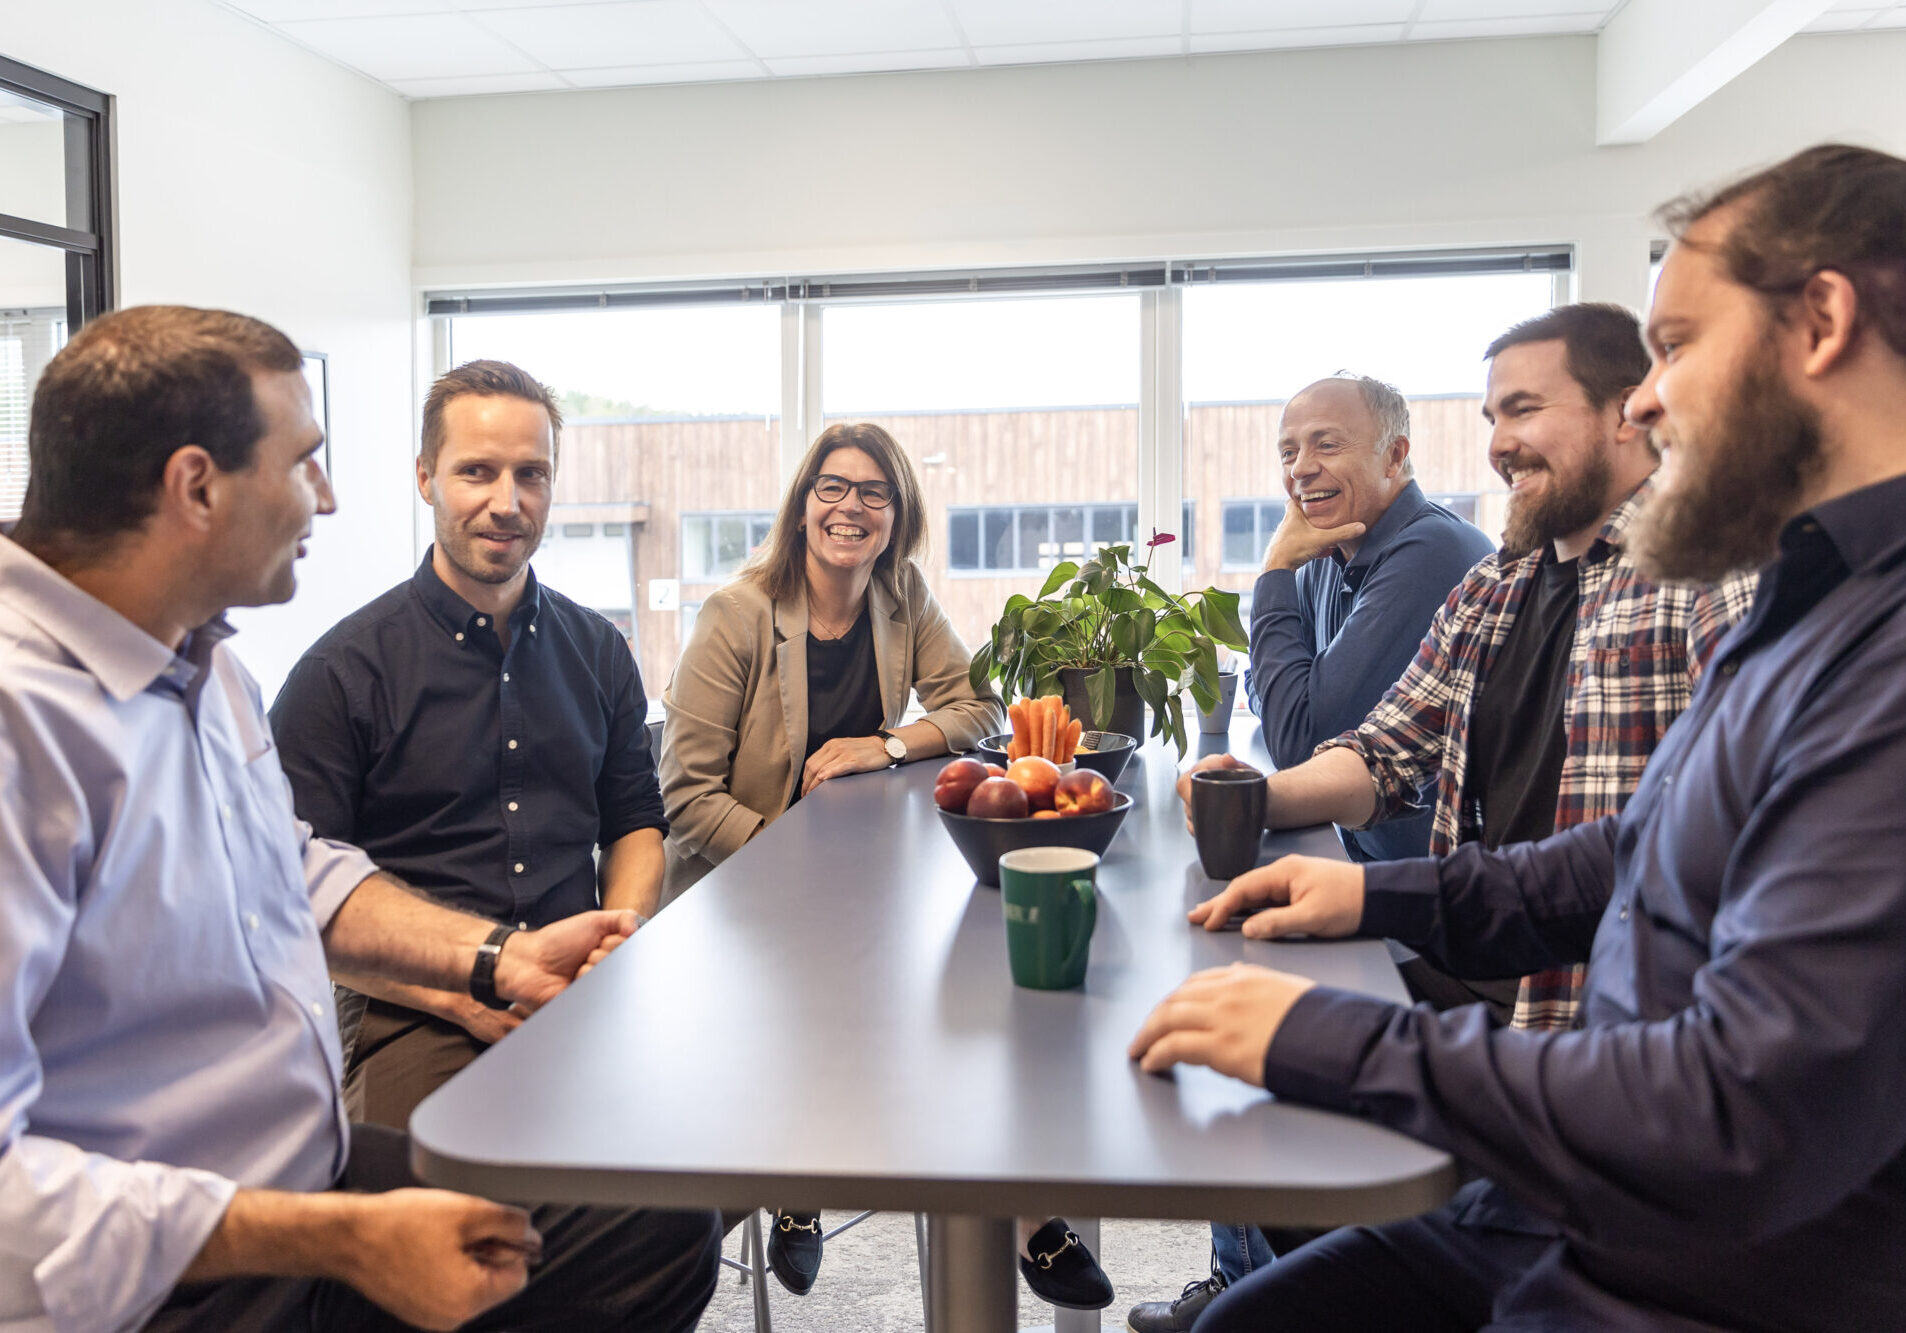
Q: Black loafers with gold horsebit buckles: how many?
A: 2